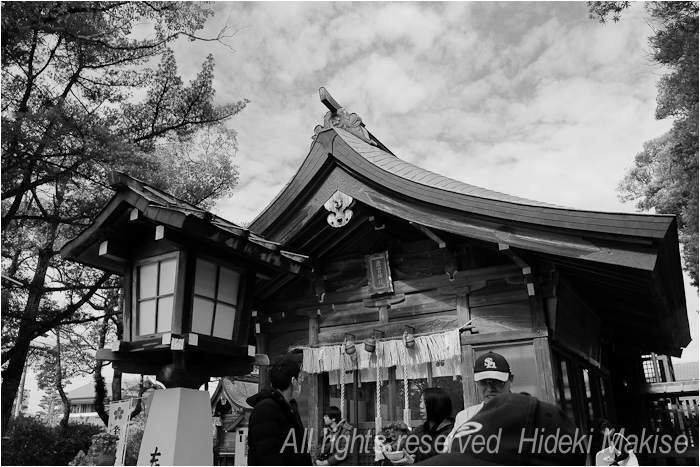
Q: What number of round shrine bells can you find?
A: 3